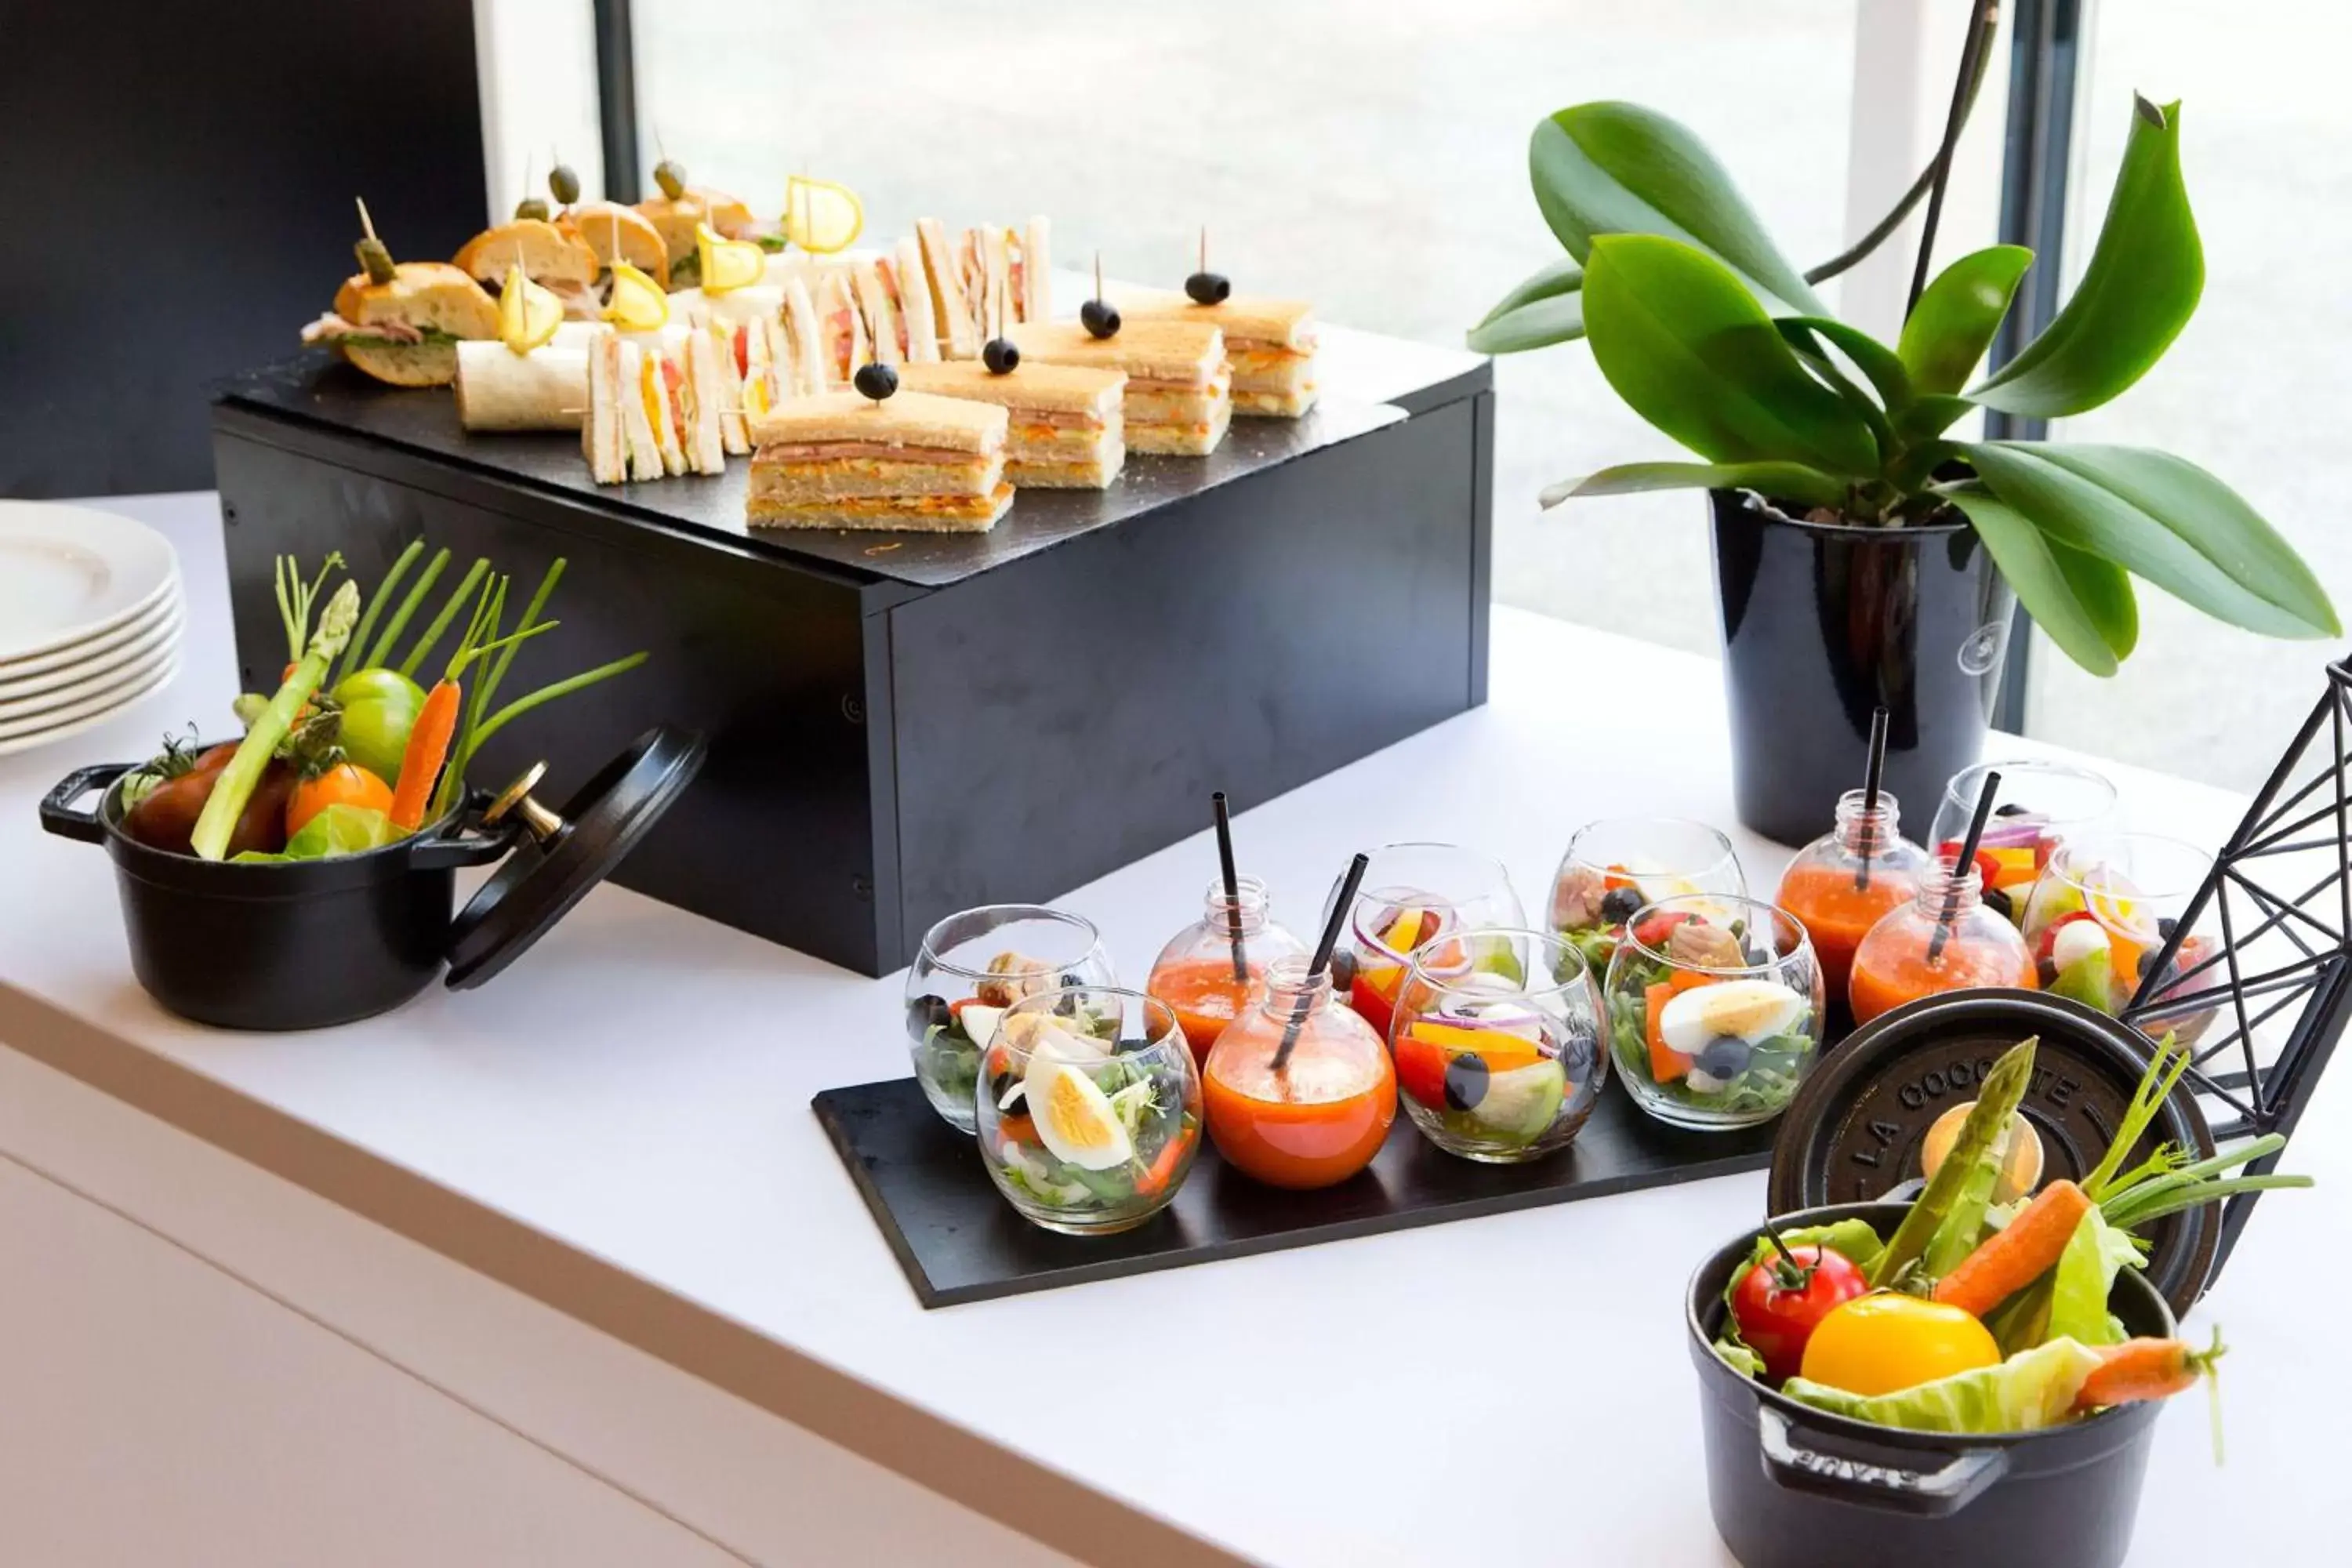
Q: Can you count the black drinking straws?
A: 4